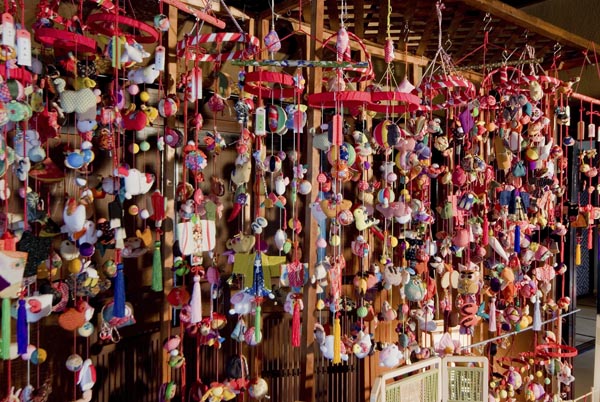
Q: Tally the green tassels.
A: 3